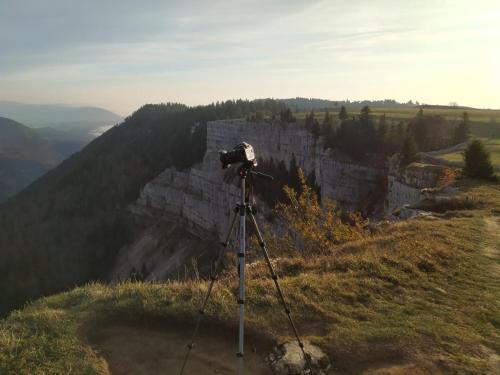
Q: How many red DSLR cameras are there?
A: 0